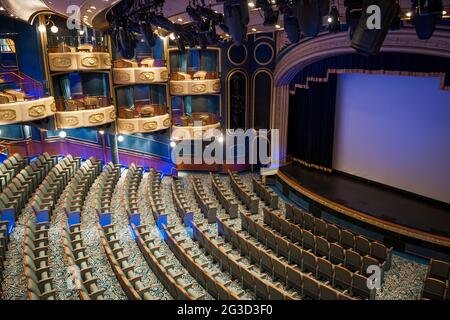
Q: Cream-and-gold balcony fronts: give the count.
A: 7